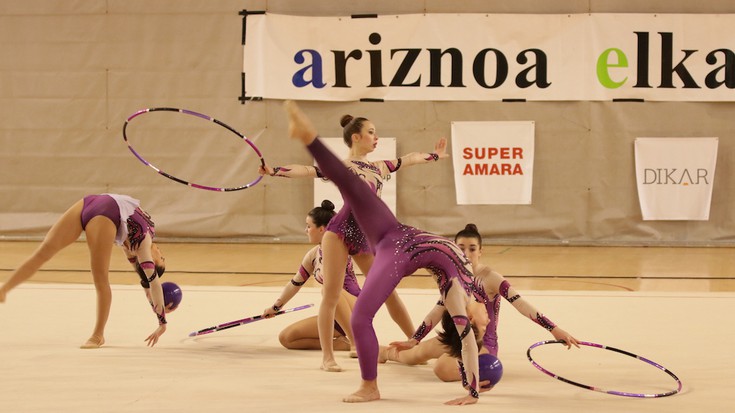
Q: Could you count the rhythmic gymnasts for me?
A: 5